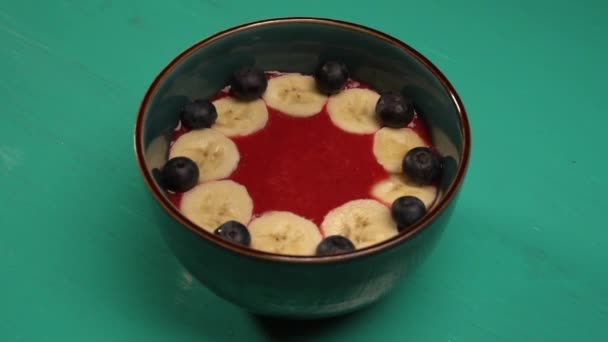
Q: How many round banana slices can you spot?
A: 9